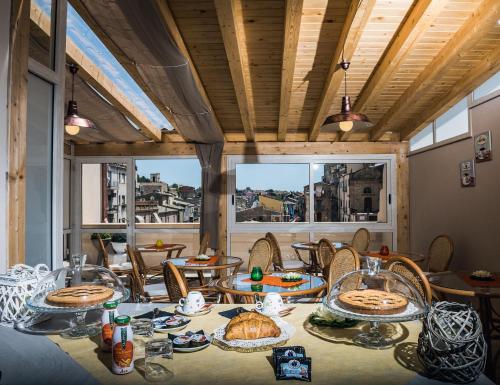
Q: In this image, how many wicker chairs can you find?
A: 11